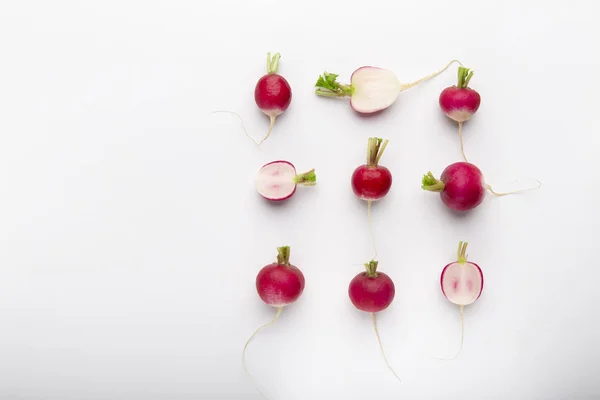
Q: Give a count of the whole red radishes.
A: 6